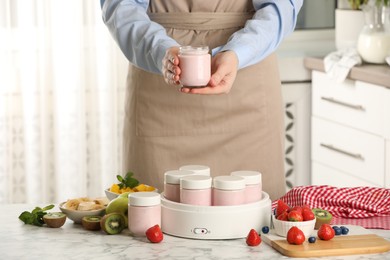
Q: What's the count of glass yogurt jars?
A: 7